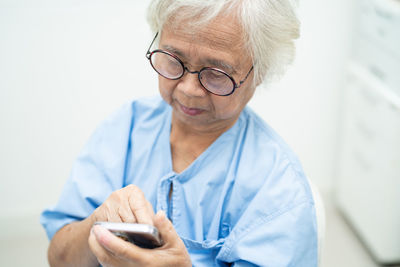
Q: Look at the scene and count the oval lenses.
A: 2